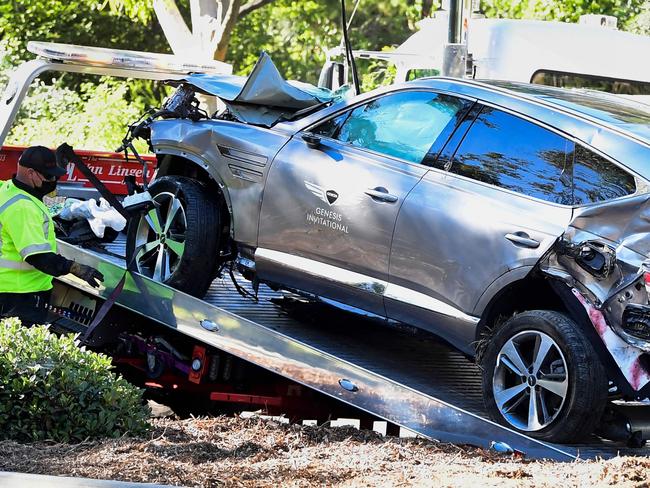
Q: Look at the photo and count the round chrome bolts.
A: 3